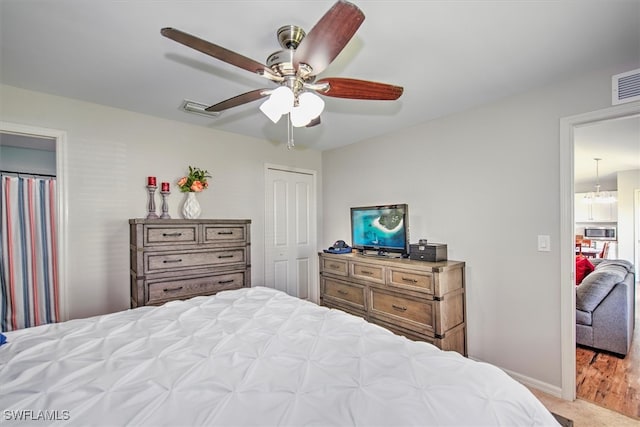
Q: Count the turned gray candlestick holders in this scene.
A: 2